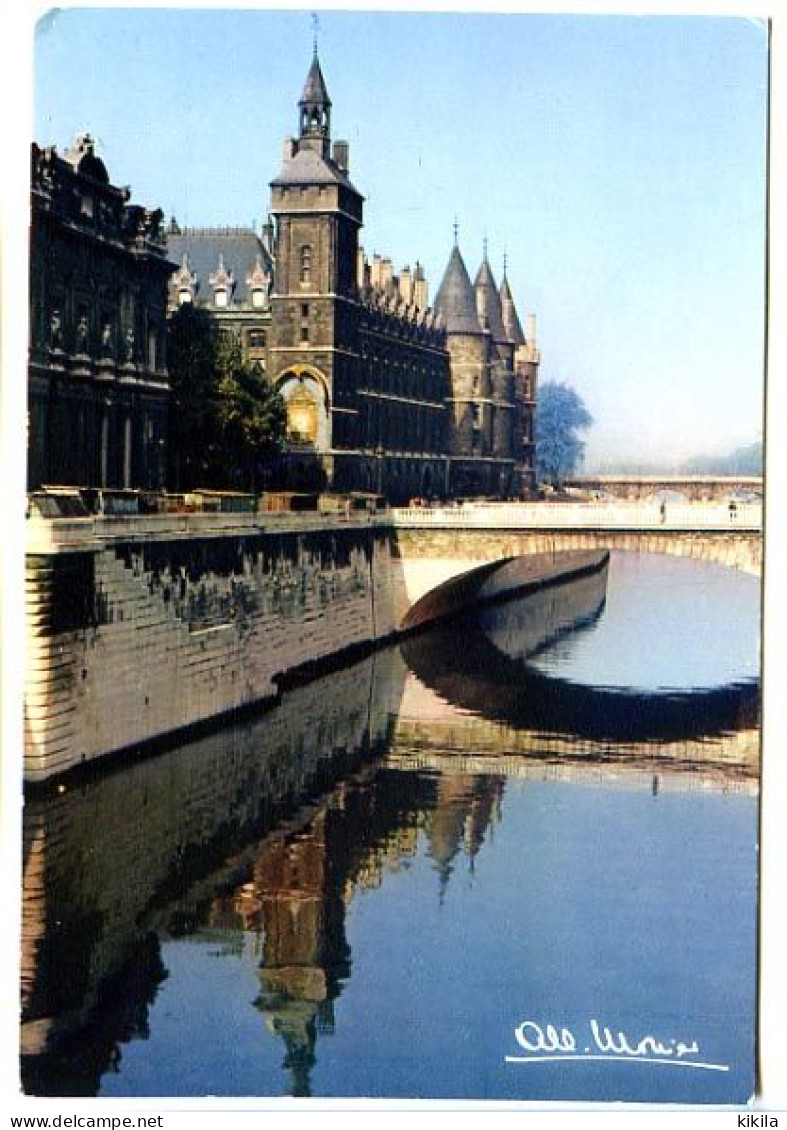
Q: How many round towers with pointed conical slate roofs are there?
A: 3